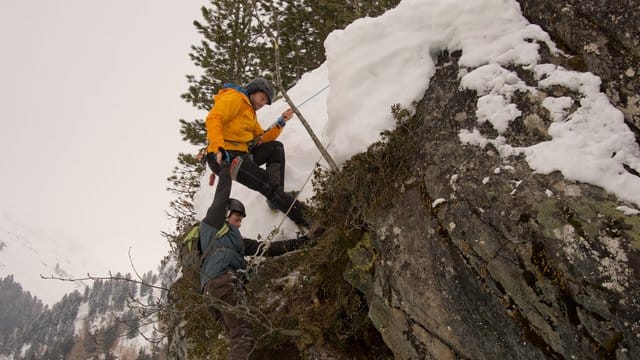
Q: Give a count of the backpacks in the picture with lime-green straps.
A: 1